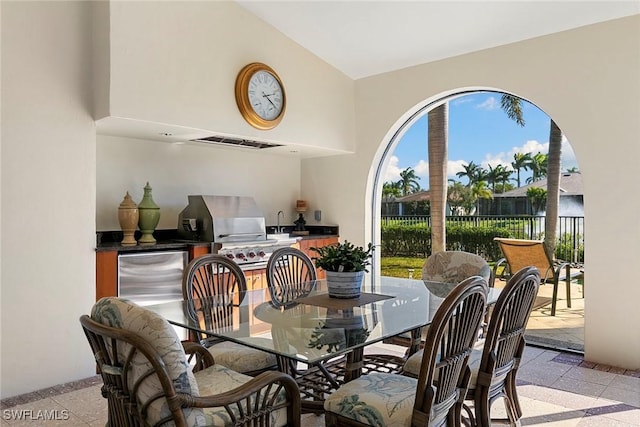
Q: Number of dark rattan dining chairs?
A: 6